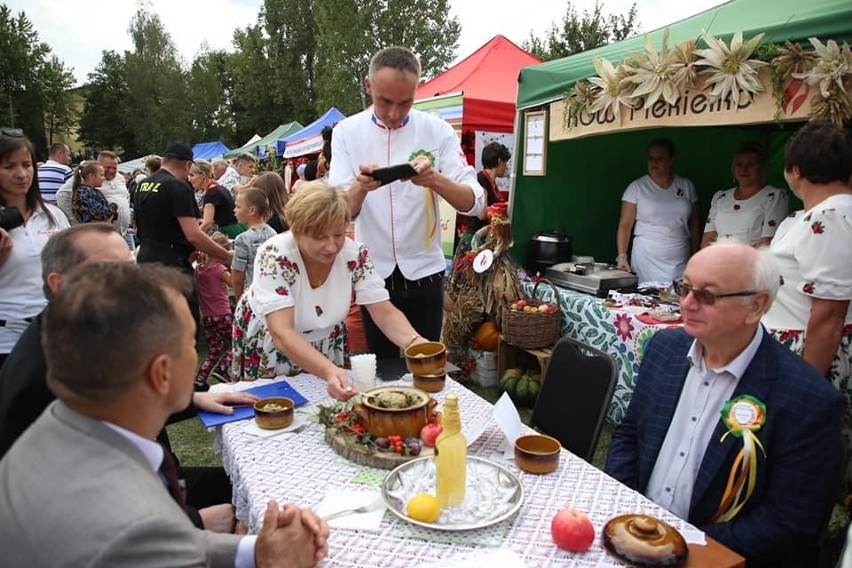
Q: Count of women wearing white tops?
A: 5